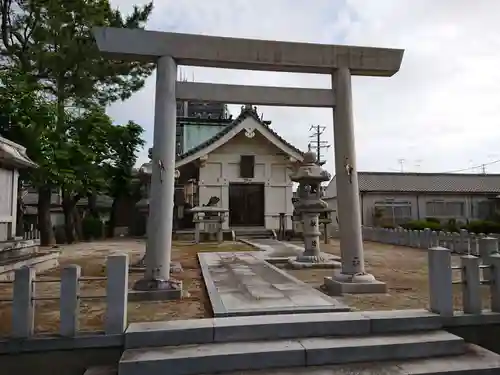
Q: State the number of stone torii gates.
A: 1